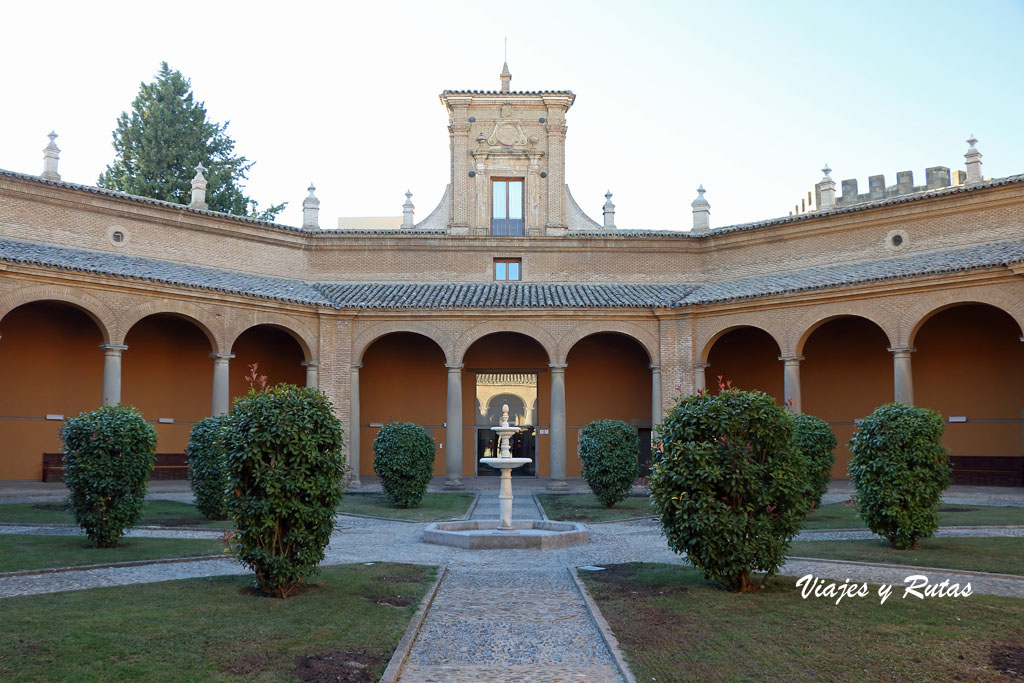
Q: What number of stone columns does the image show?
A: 10